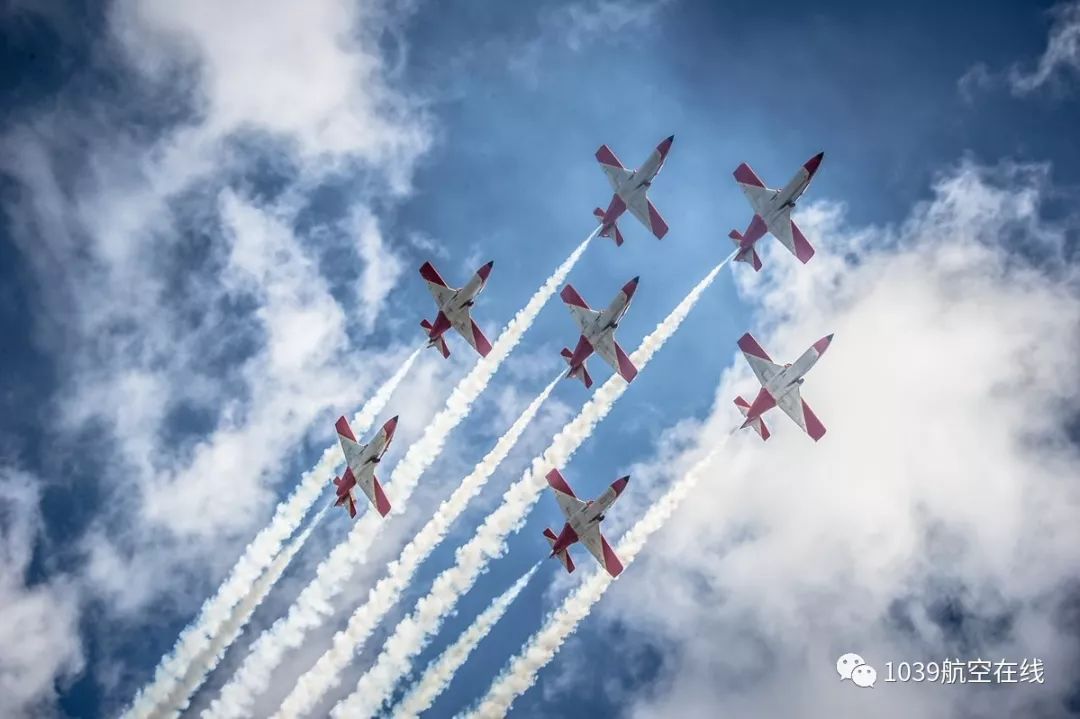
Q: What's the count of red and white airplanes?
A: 7